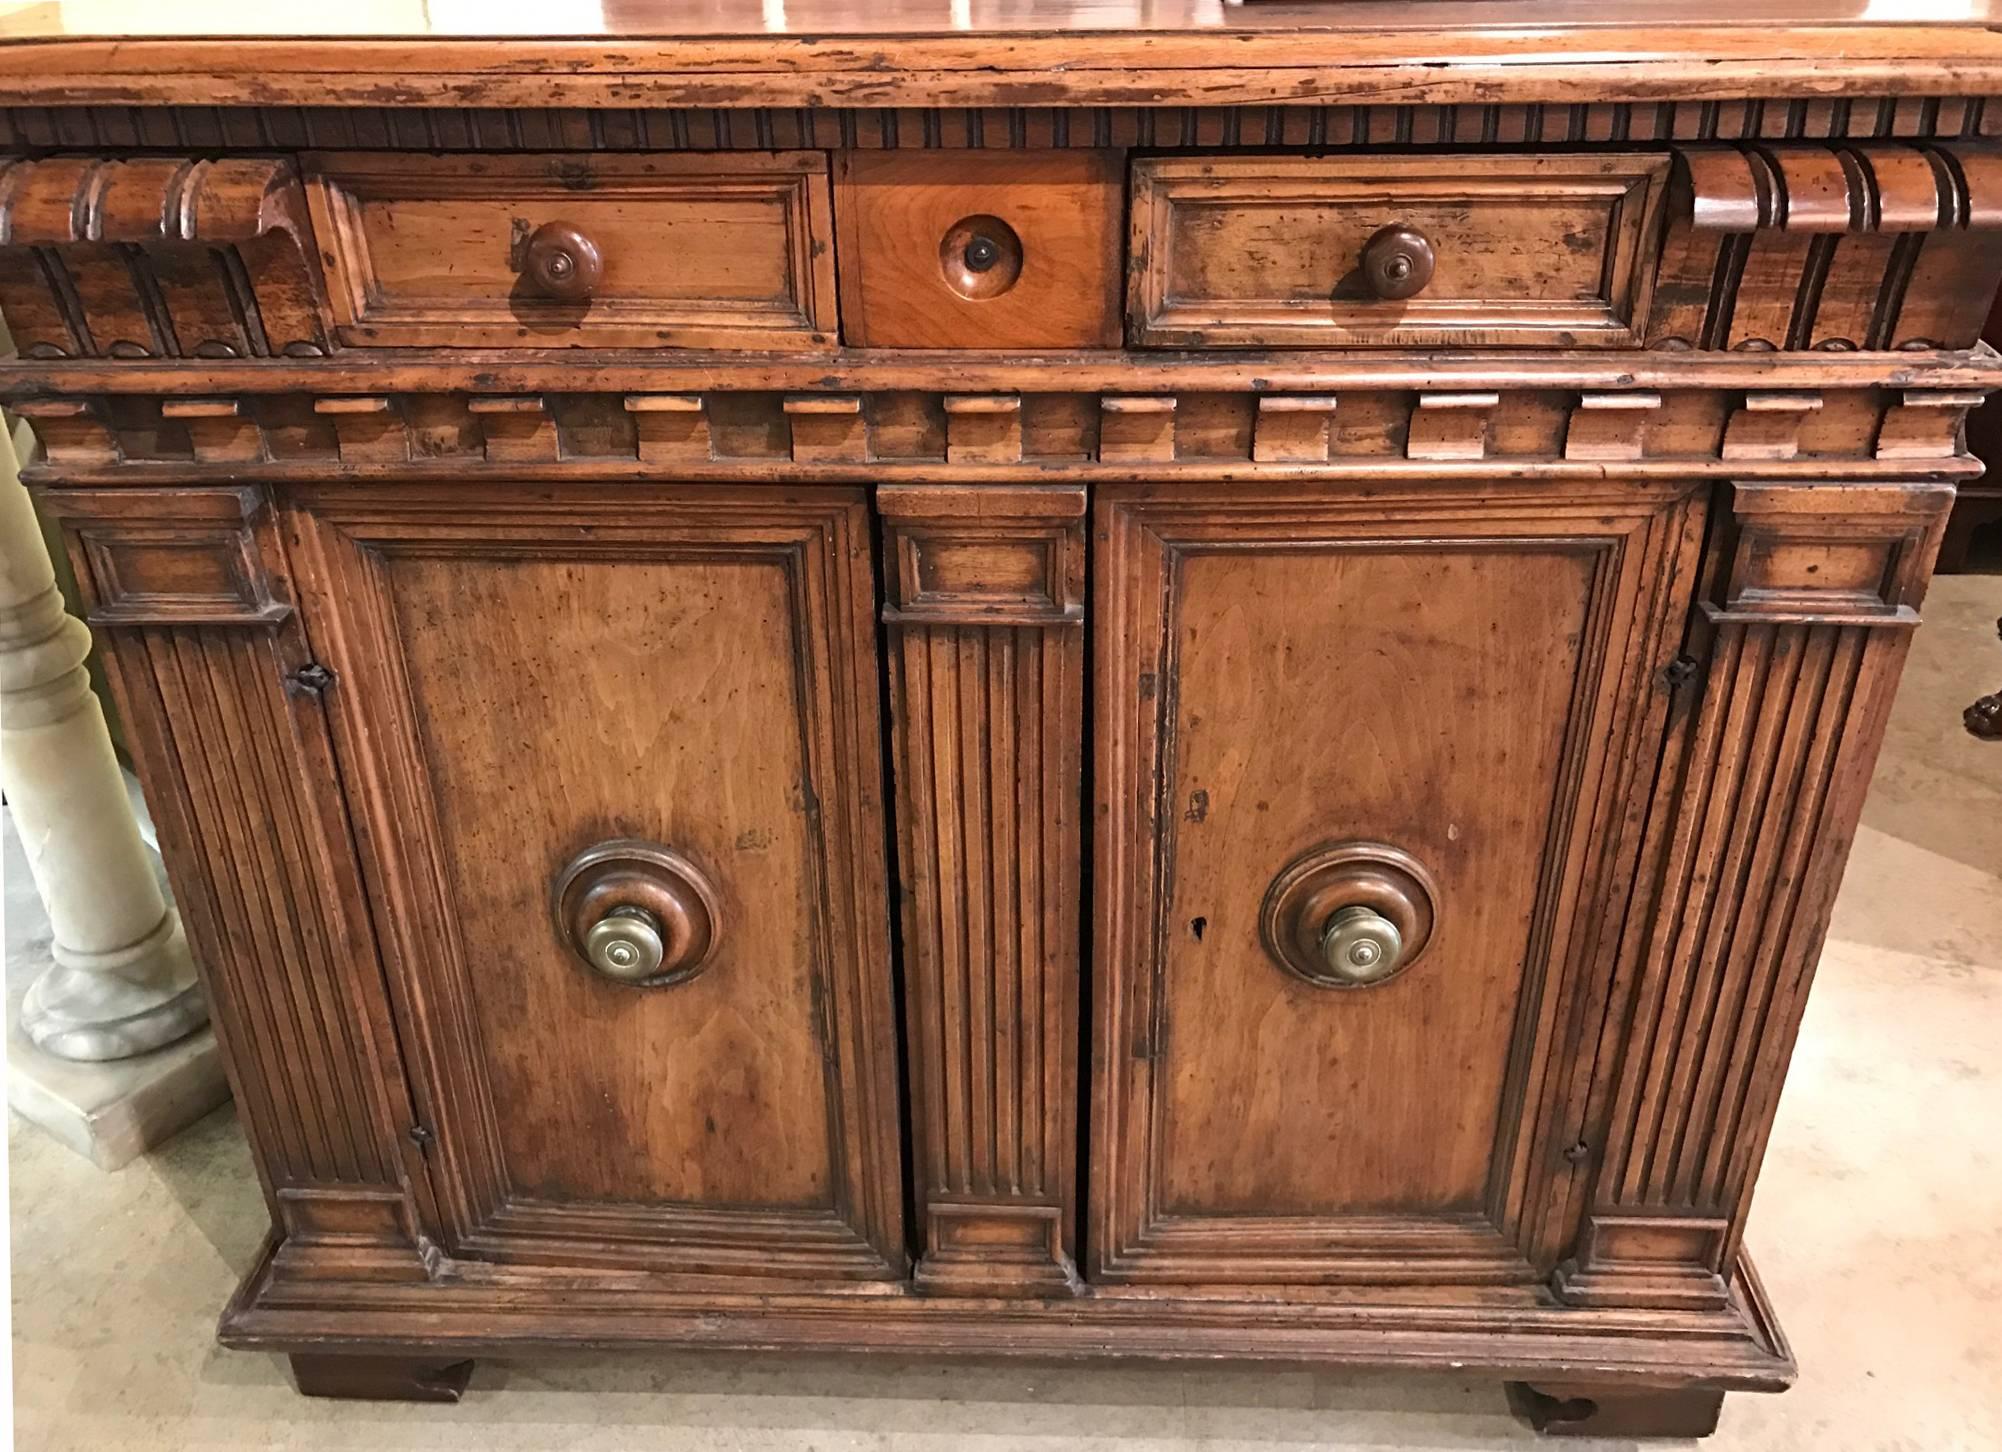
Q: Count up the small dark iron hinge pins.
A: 4